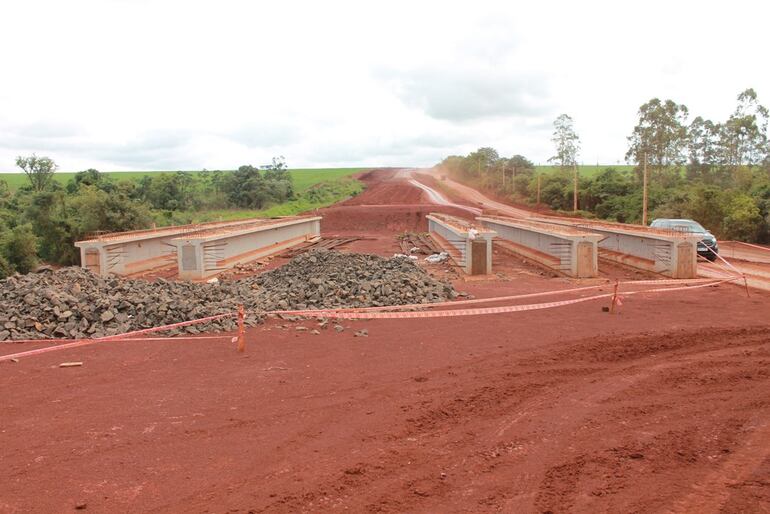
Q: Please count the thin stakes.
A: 3